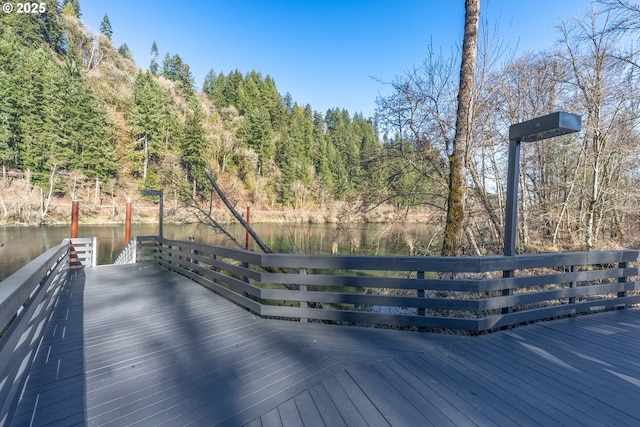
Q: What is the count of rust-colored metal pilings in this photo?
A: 3